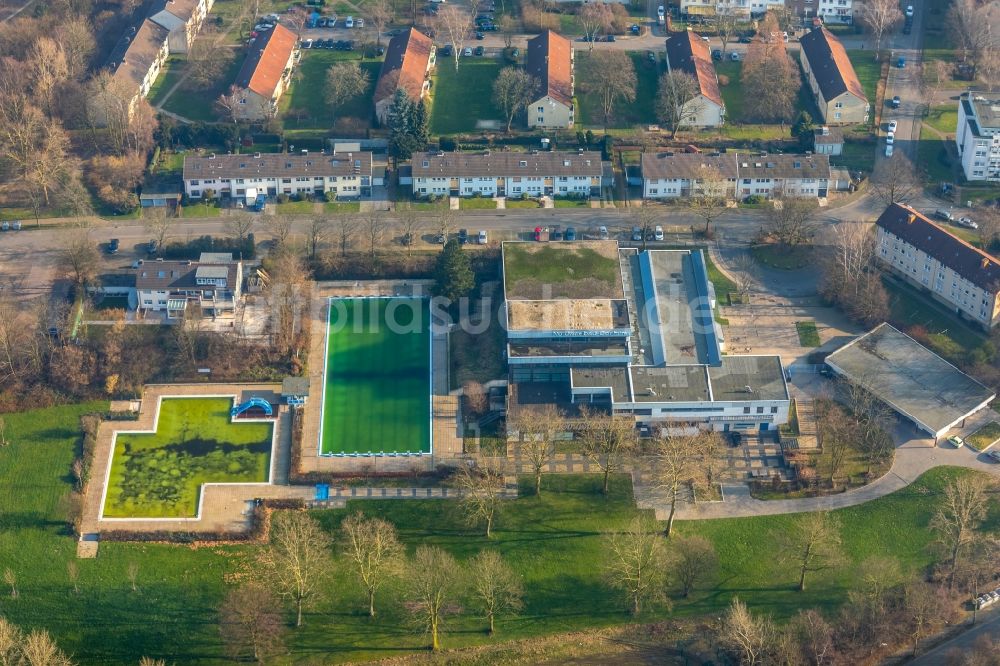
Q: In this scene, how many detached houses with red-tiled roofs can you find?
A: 5